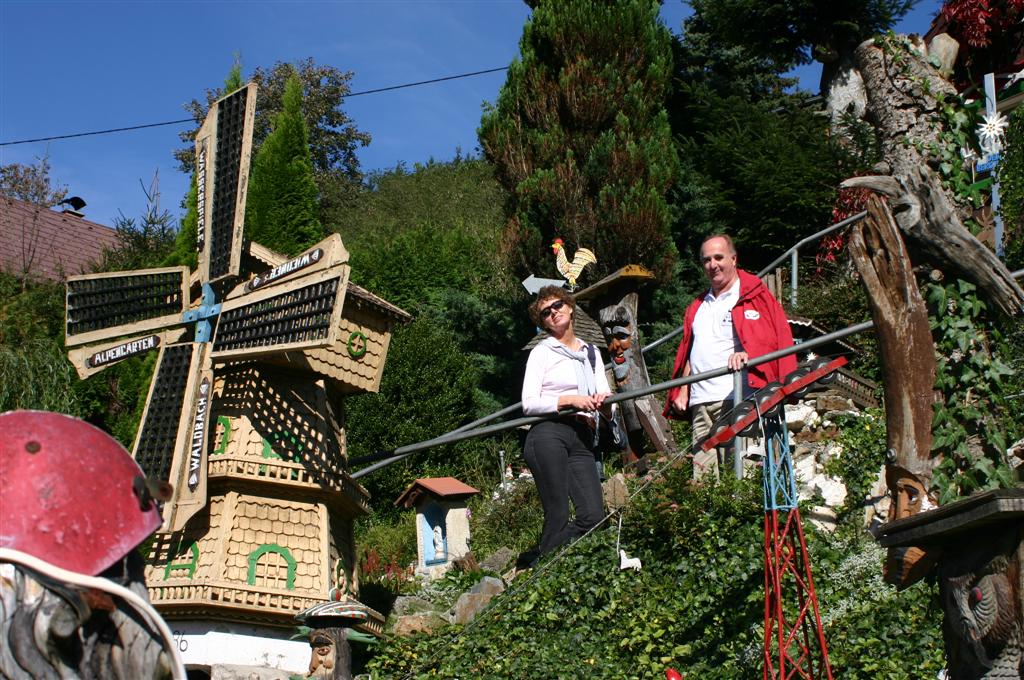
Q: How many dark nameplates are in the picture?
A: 4